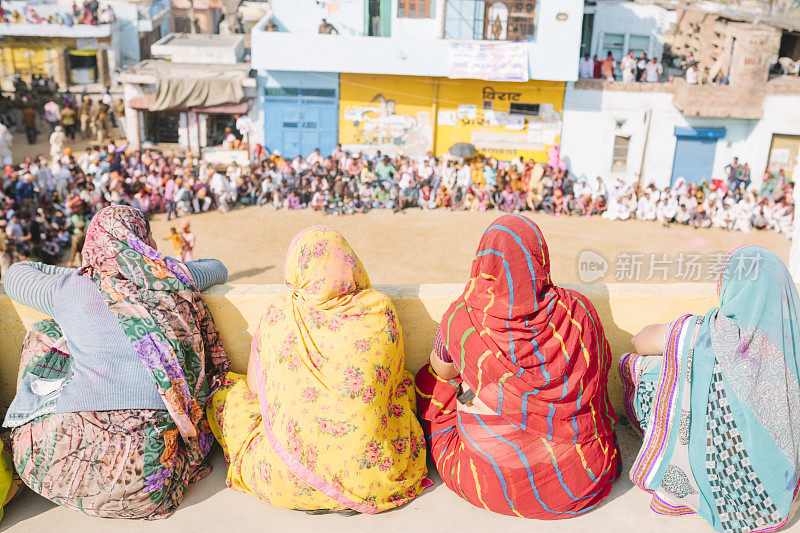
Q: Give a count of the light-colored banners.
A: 1